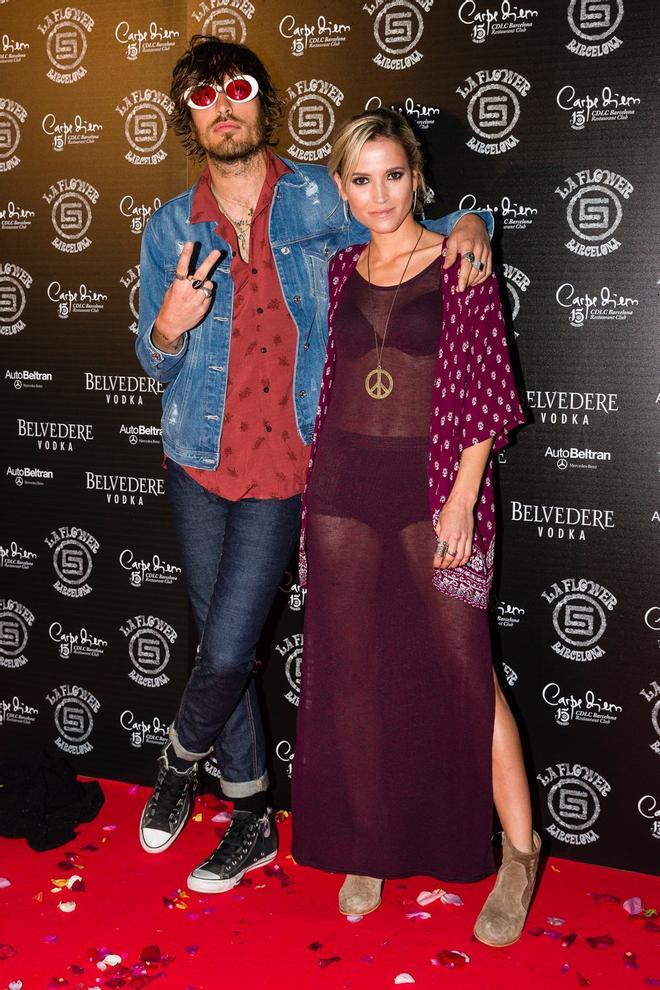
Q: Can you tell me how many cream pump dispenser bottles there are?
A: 0